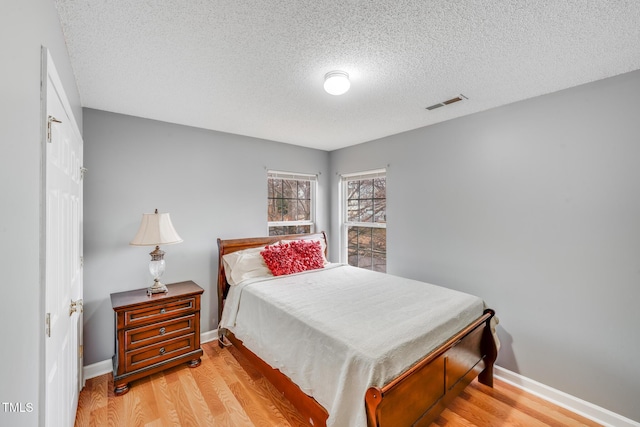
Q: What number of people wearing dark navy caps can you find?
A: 0